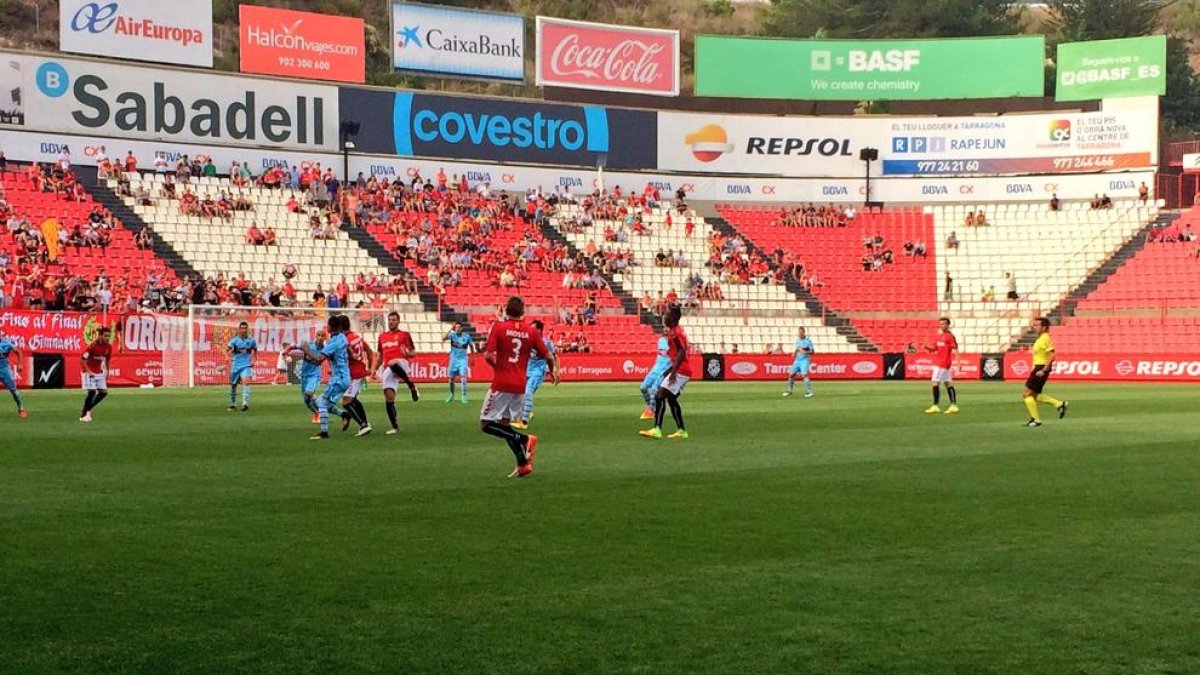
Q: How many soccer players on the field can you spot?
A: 14